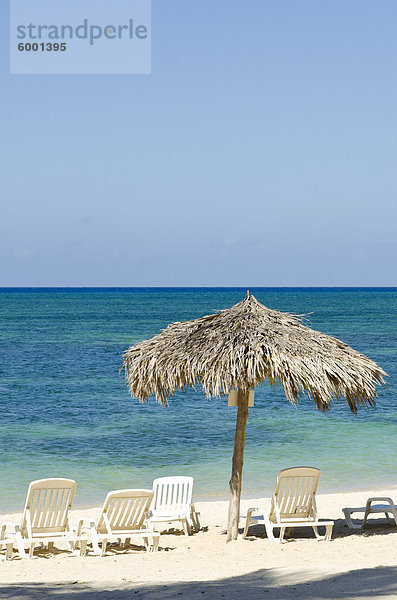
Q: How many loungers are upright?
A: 4